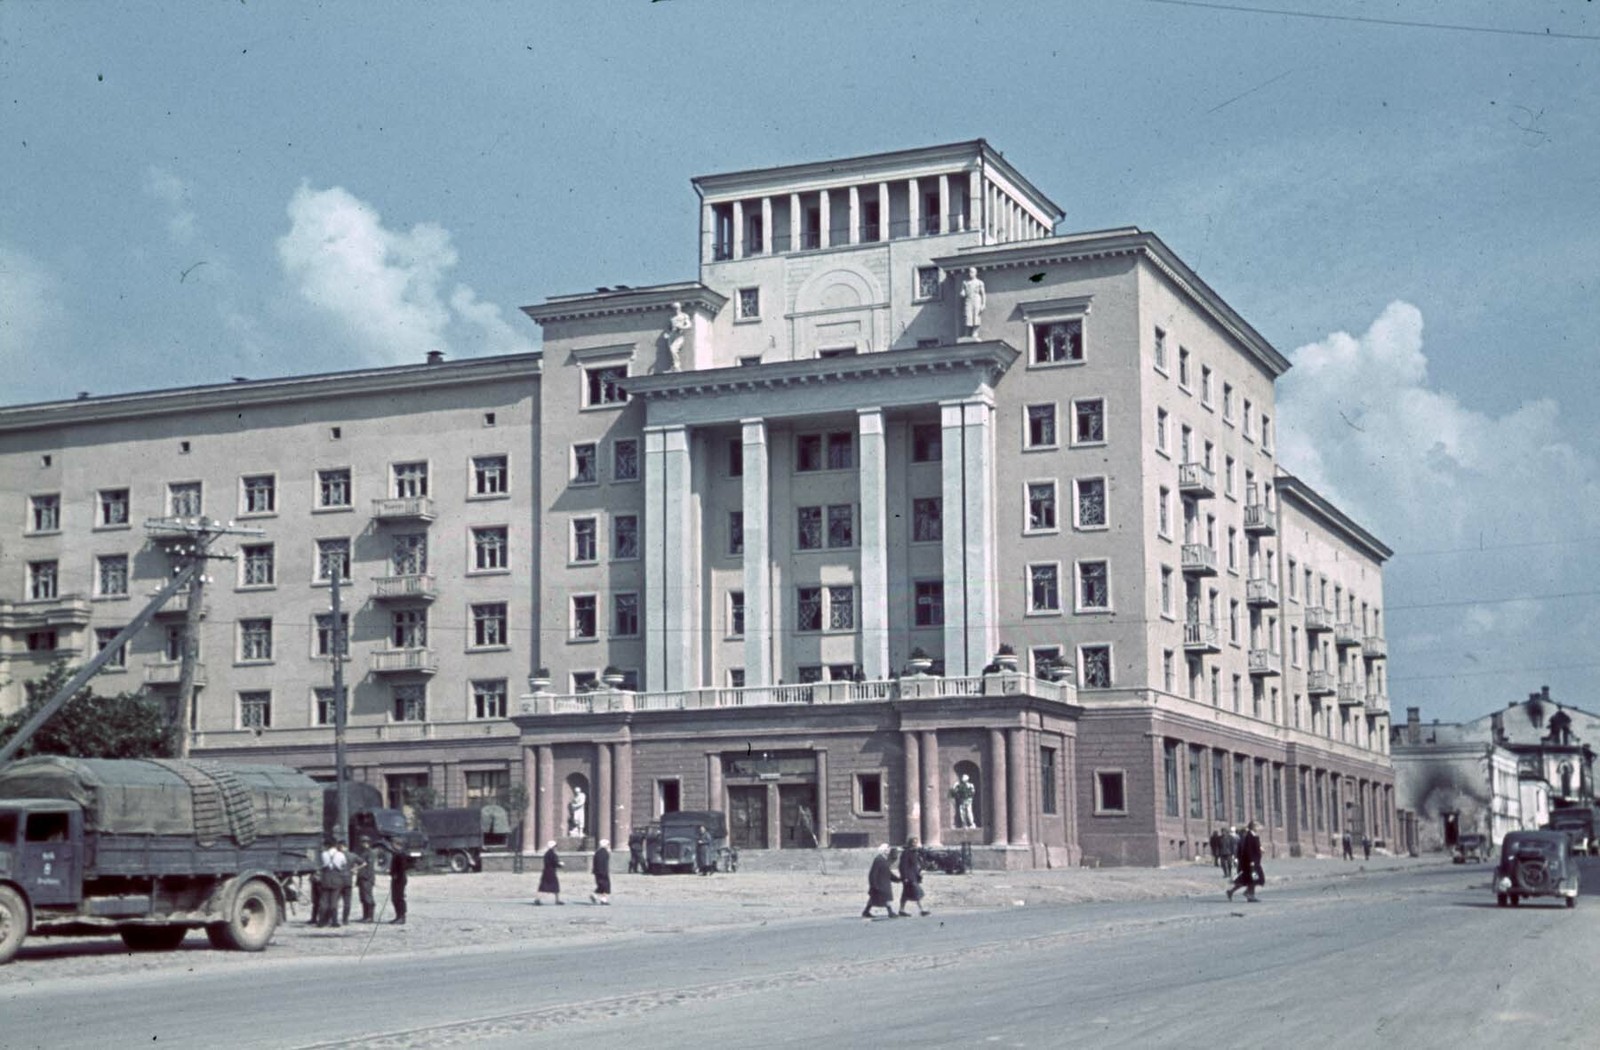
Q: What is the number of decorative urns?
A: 5